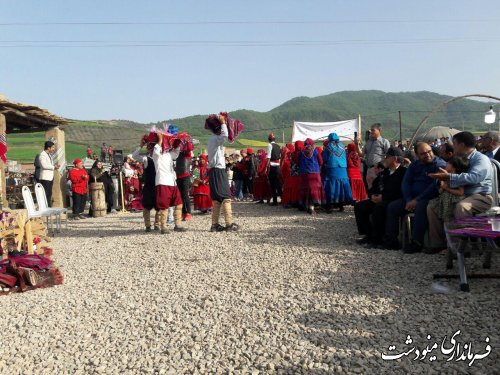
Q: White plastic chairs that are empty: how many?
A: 2